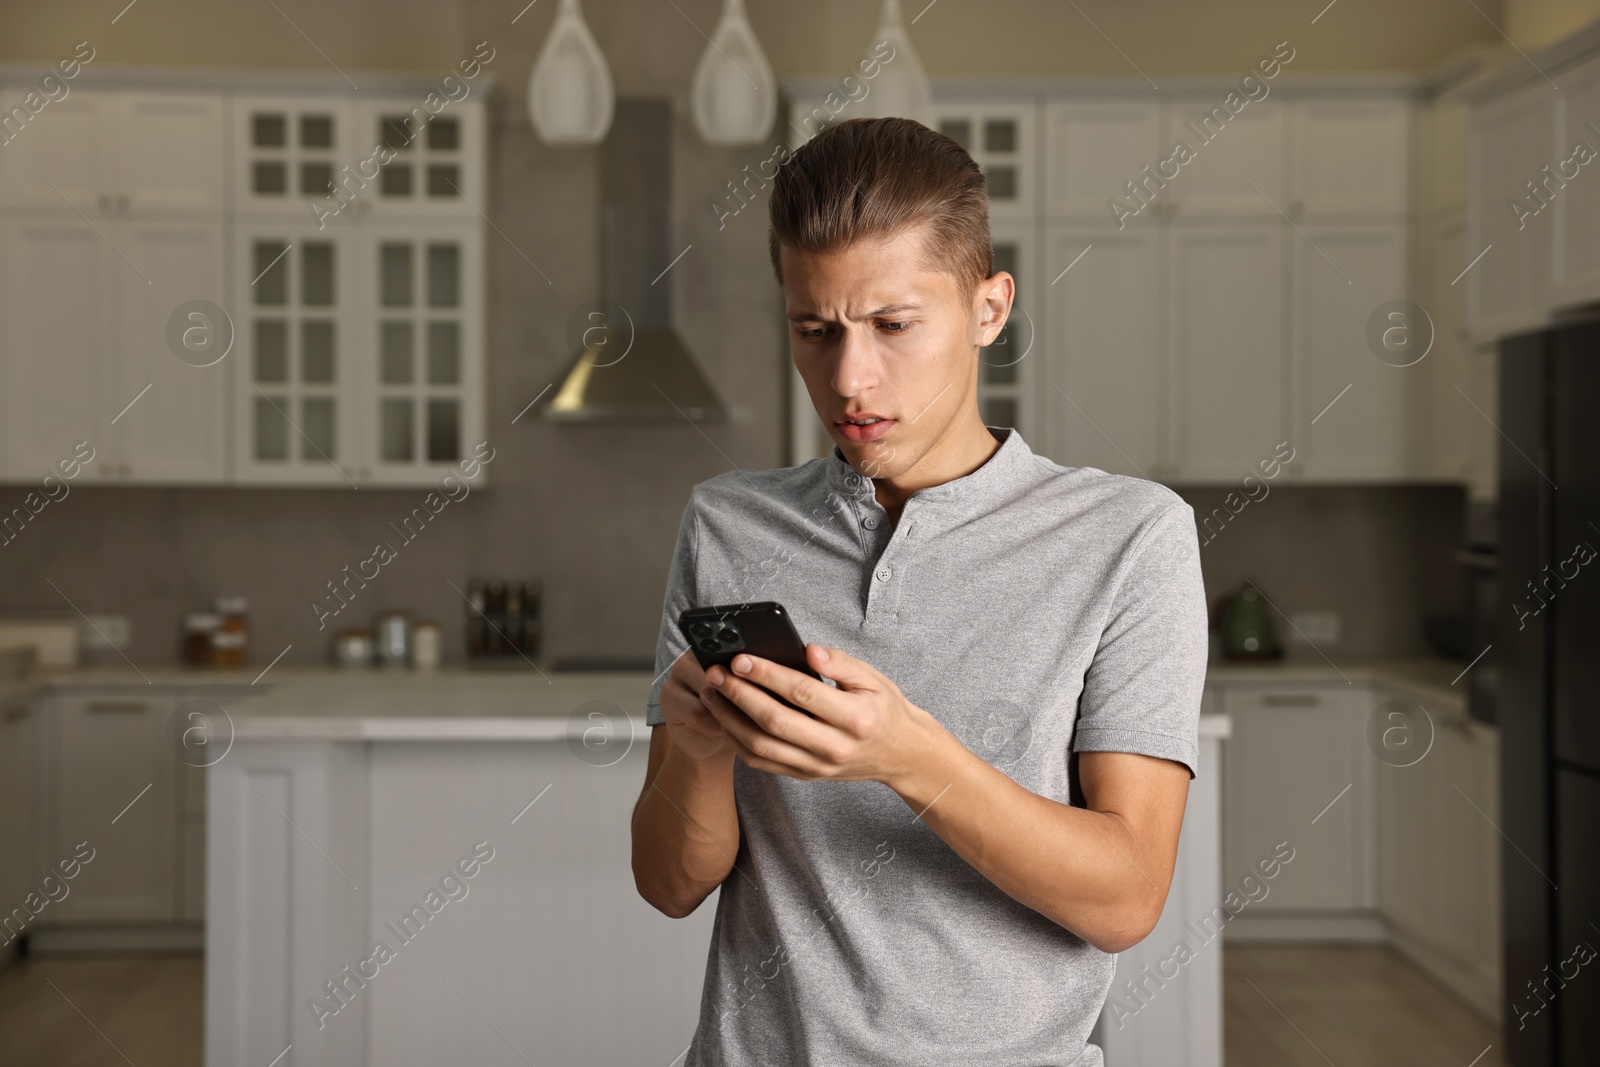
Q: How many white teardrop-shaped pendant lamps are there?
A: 3